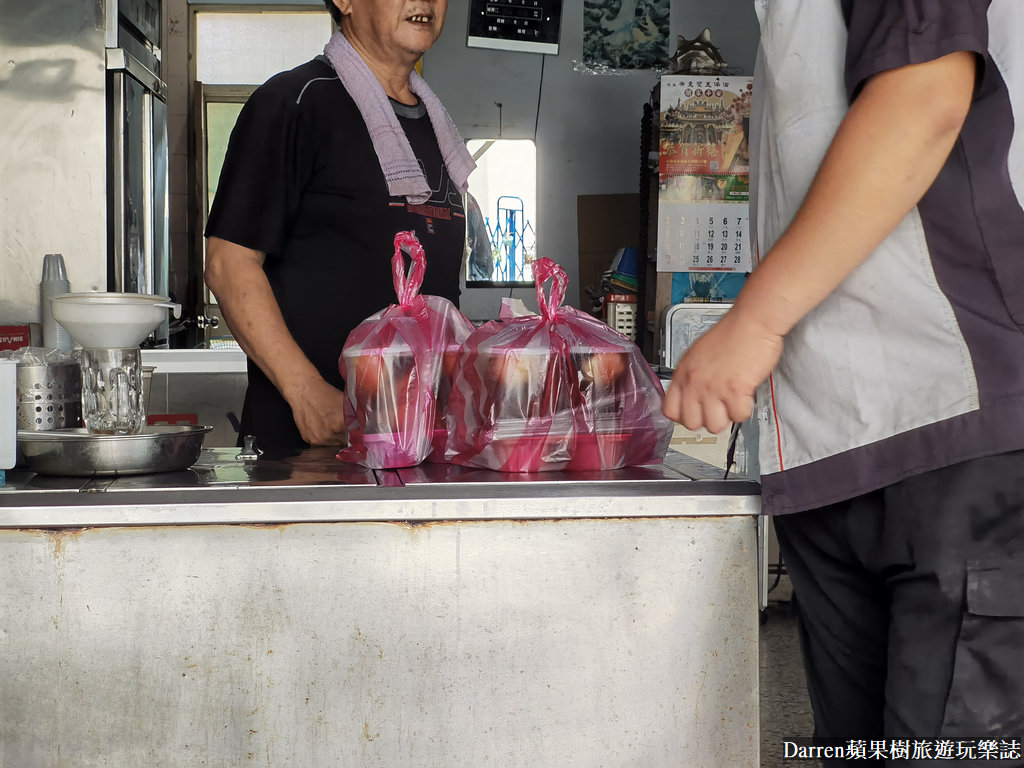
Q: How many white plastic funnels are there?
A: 1